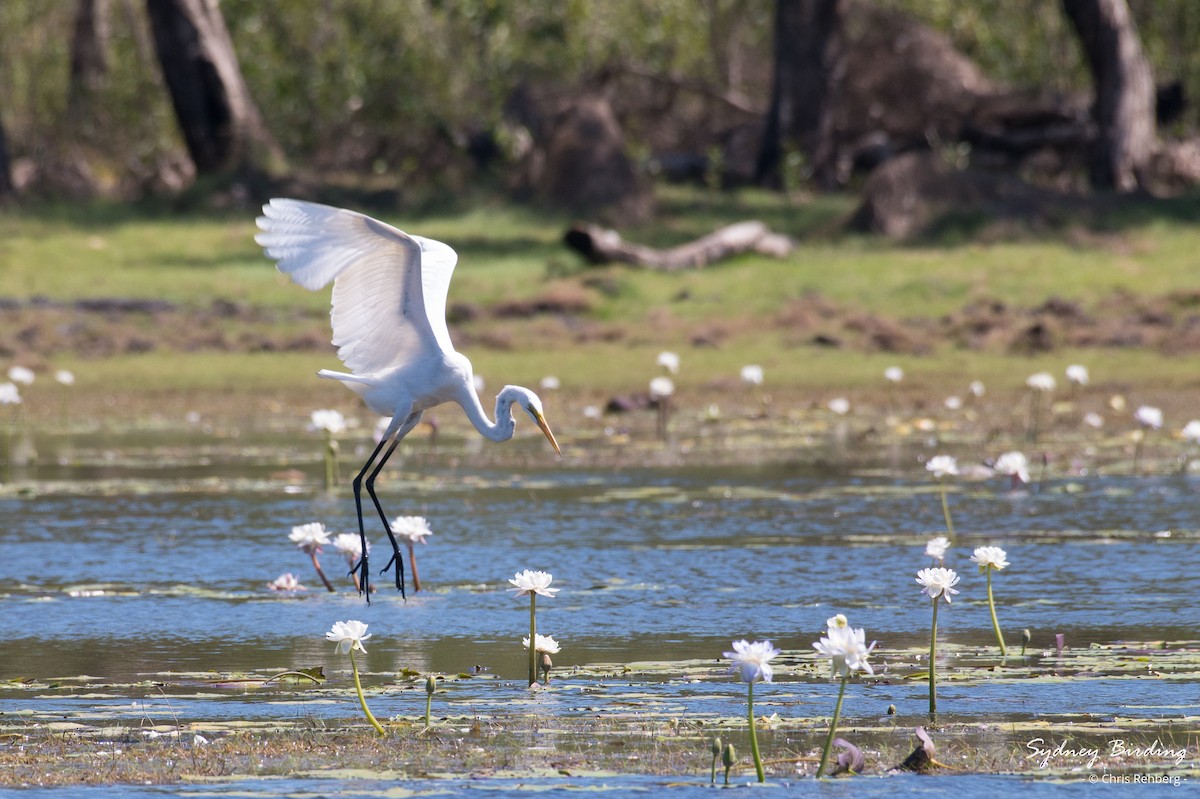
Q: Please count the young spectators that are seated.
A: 0